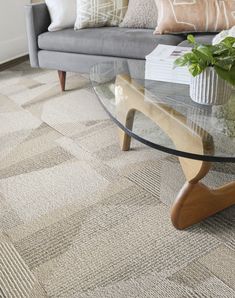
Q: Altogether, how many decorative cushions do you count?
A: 4